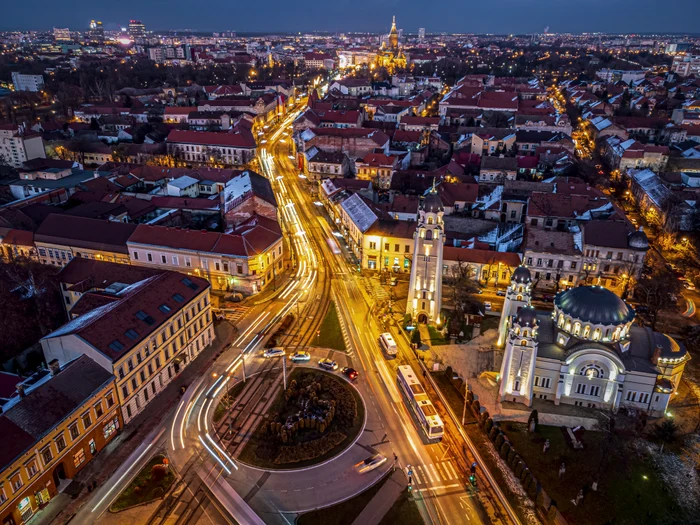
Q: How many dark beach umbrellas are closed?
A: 0